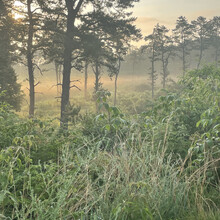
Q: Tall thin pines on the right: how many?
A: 5